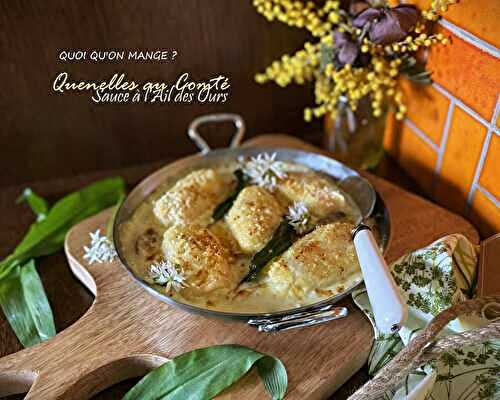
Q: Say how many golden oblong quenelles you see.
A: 5